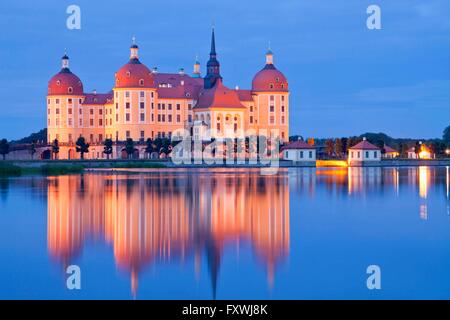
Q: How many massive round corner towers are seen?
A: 3